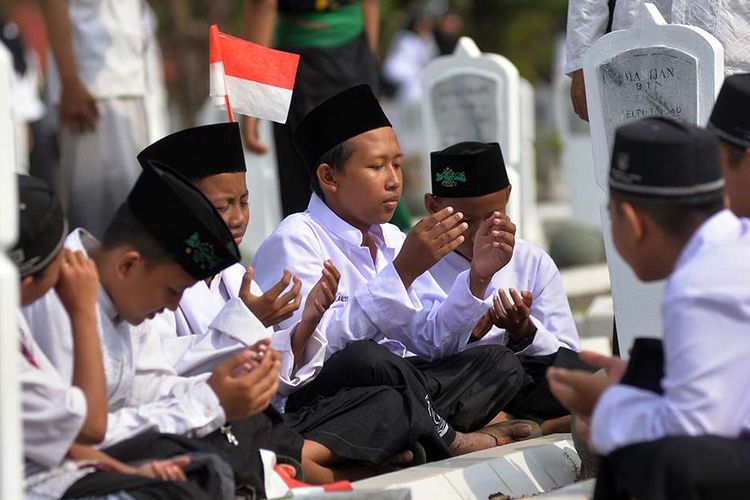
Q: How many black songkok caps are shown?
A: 7